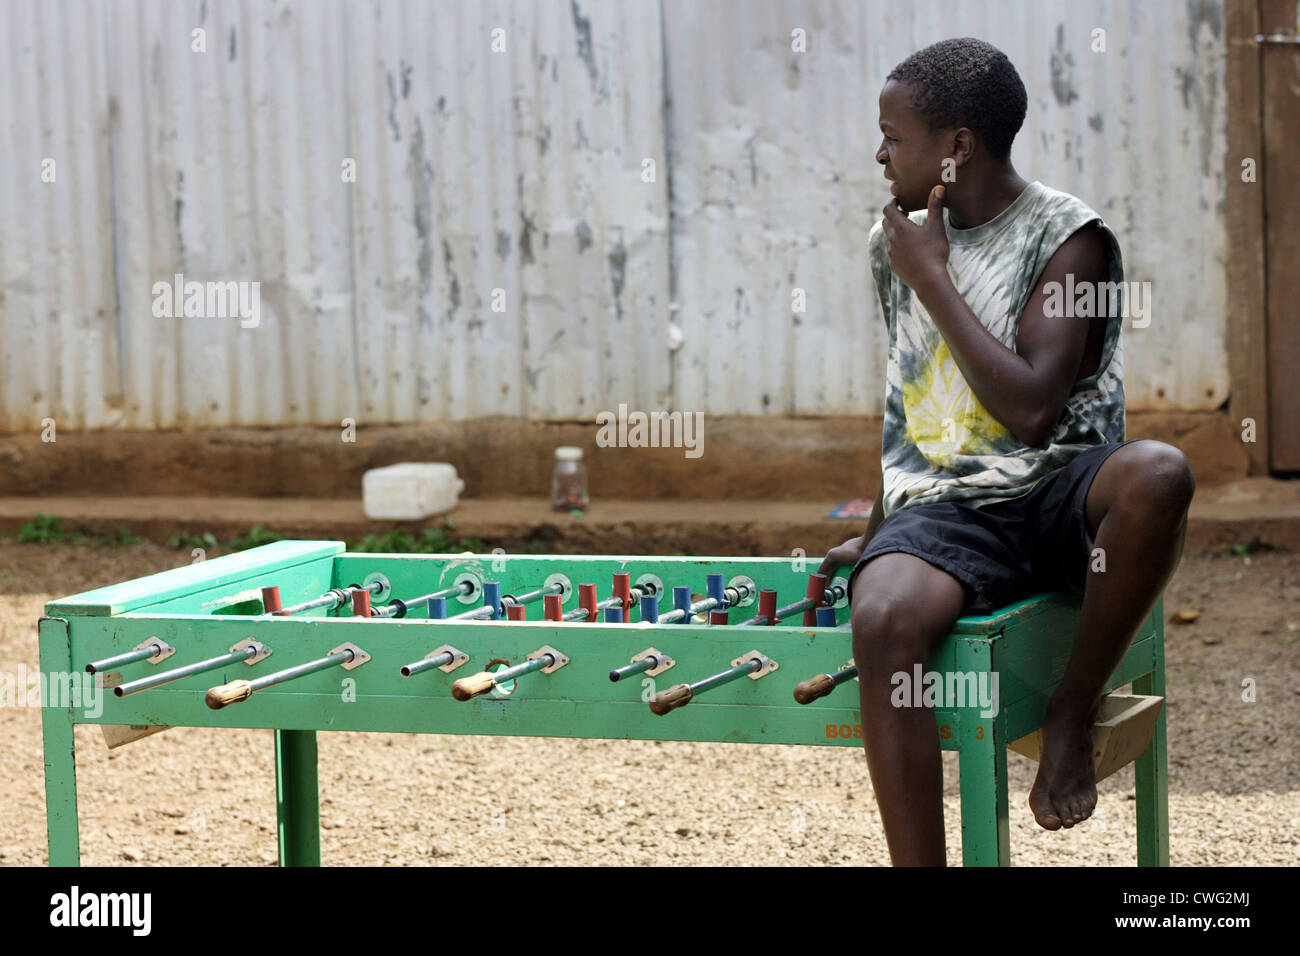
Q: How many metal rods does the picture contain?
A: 8